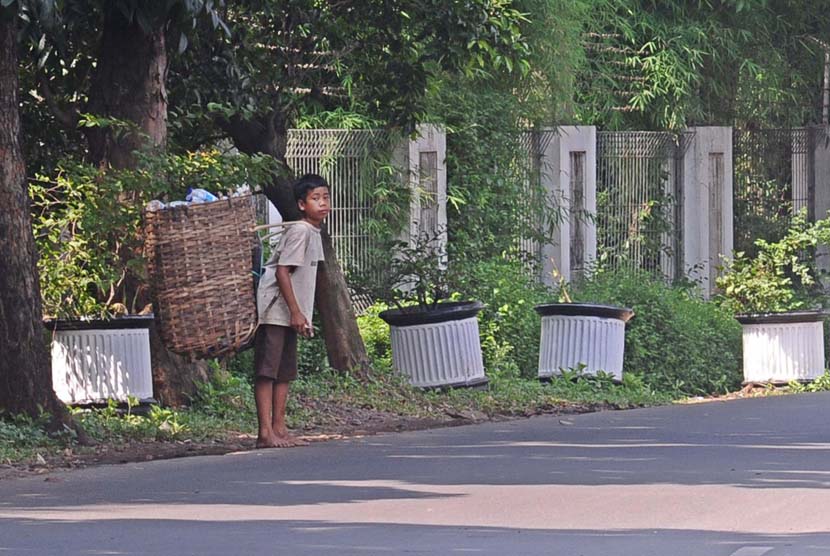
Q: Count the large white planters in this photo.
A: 4